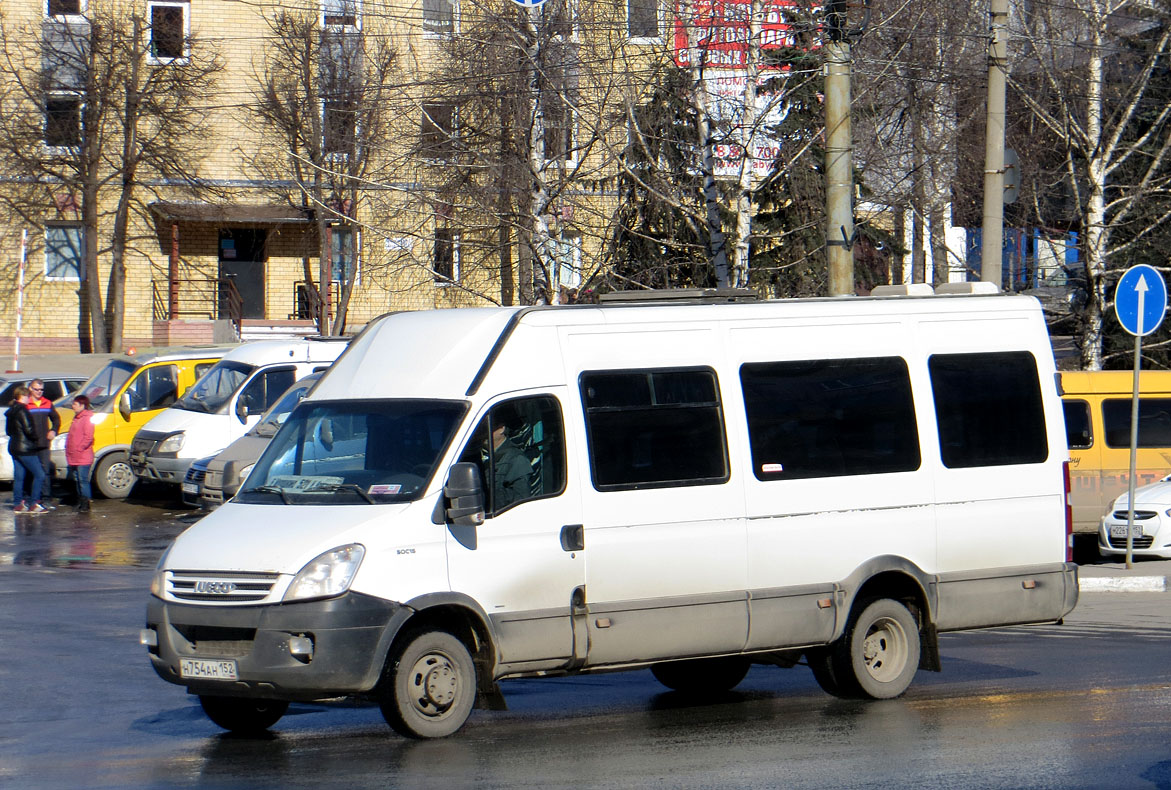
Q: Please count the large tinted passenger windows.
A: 3